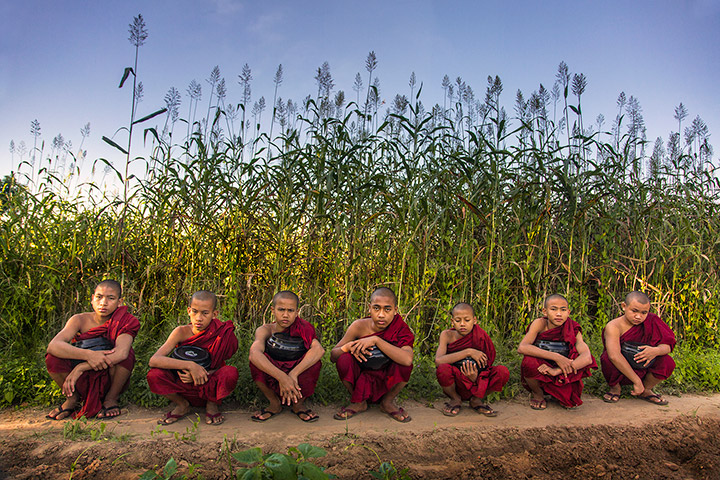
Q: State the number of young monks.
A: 7